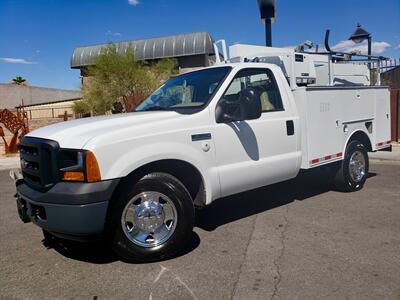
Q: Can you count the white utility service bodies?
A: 1